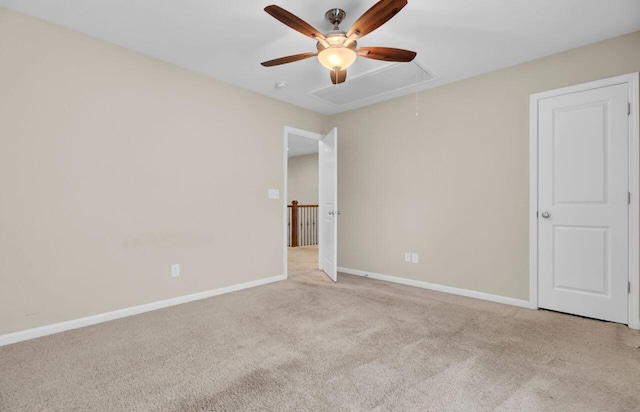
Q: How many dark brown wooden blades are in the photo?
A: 5